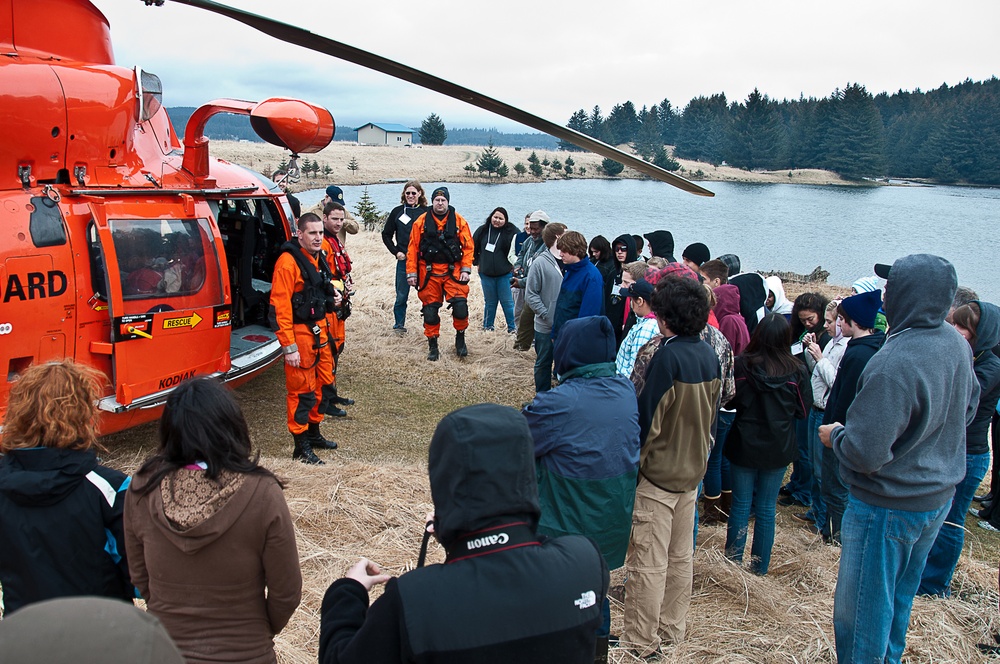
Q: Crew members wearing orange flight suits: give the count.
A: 3